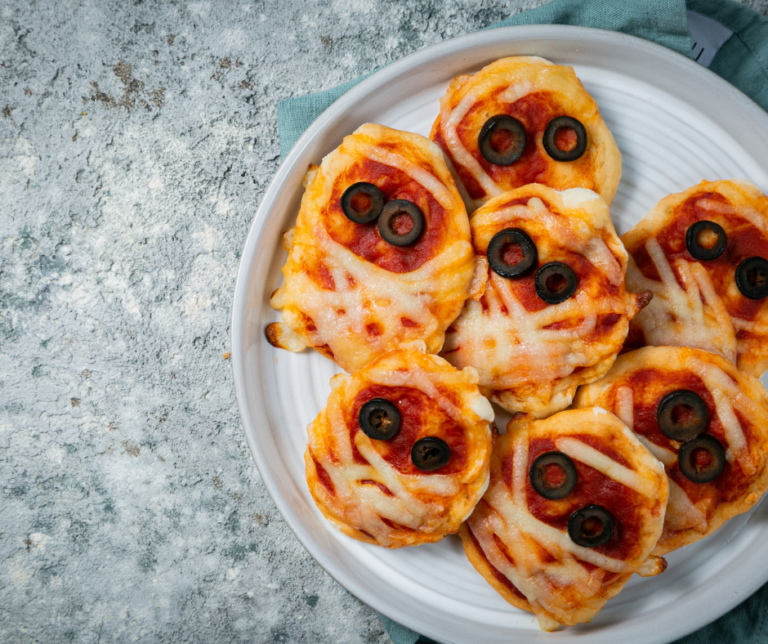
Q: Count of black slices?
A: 14